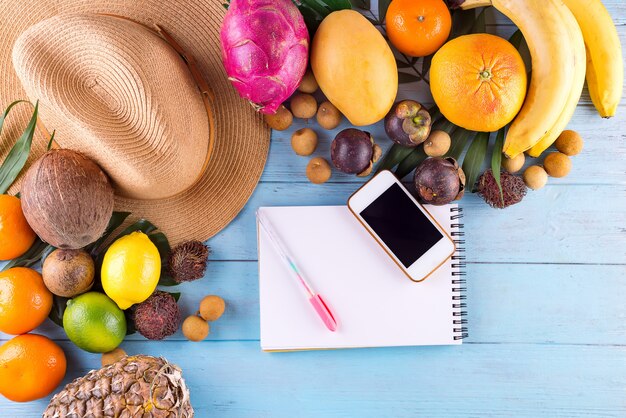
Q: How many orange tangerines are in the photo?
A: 4